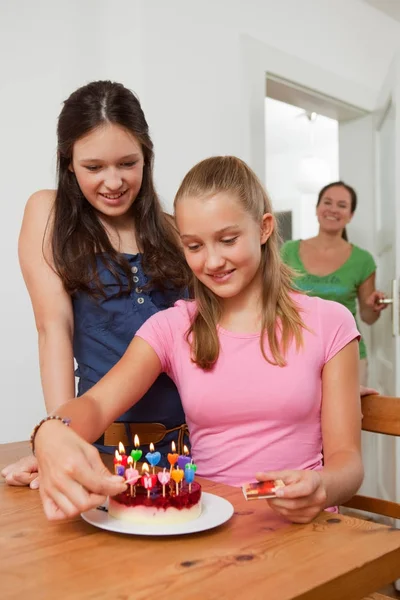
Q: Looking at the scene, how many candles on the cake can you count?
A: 13